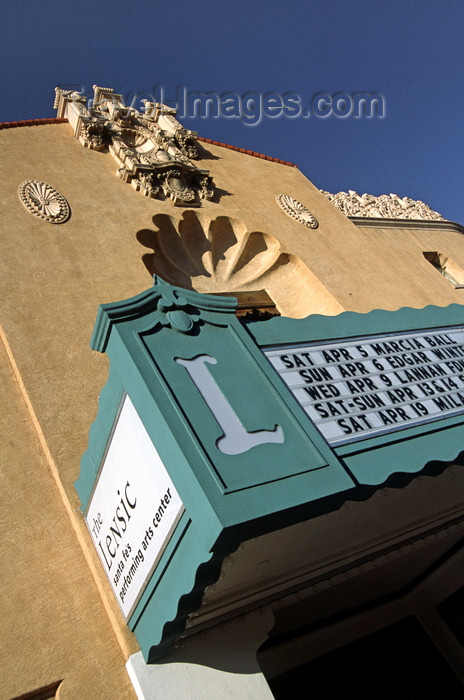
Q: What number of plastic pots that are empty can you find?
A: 0